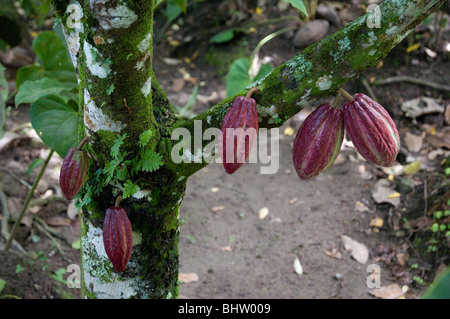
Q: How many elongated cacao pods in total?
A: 5